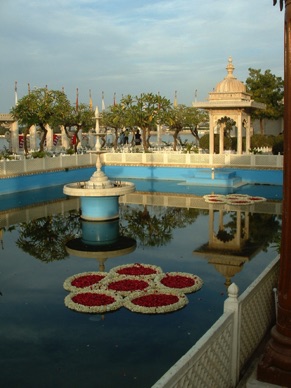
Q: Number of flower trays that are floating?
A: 12